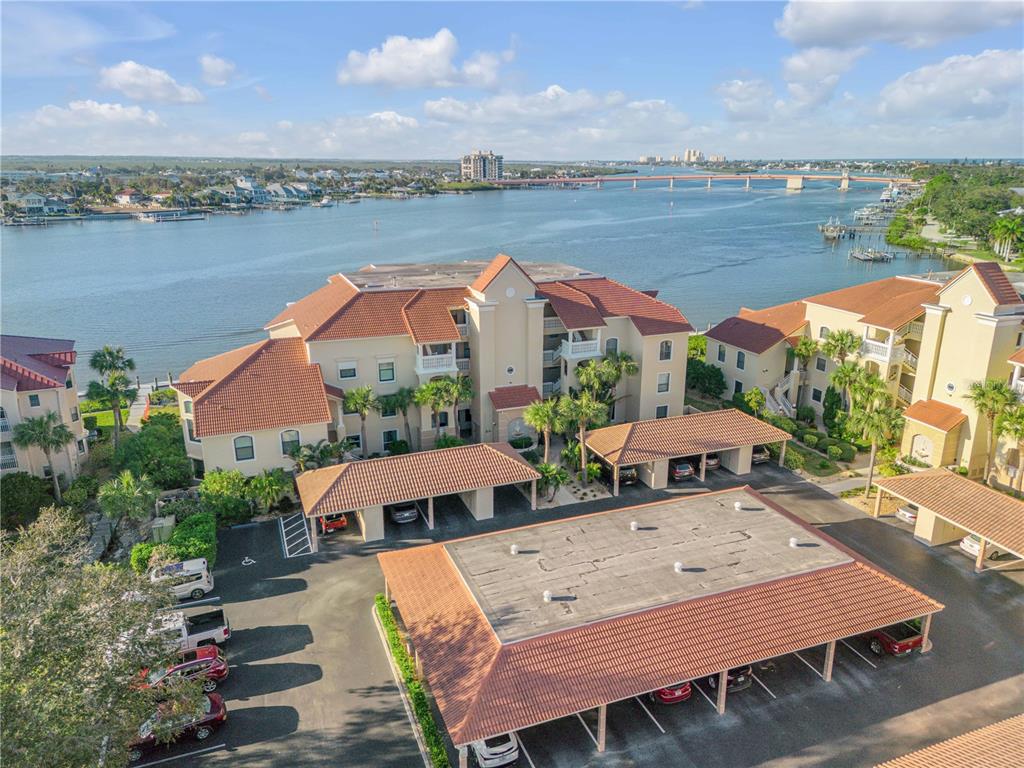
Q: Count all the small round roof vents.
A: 6